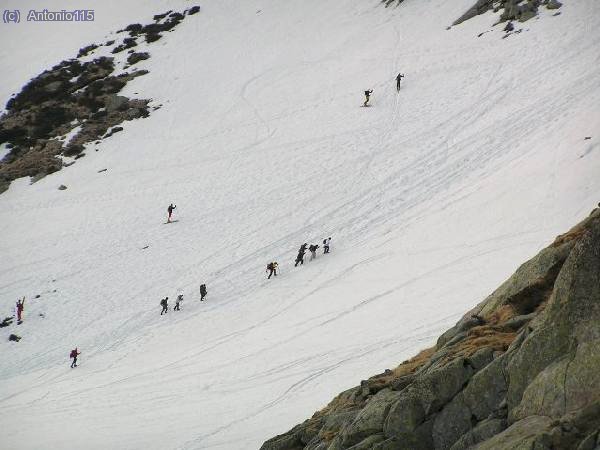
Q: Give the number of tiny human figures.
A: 13